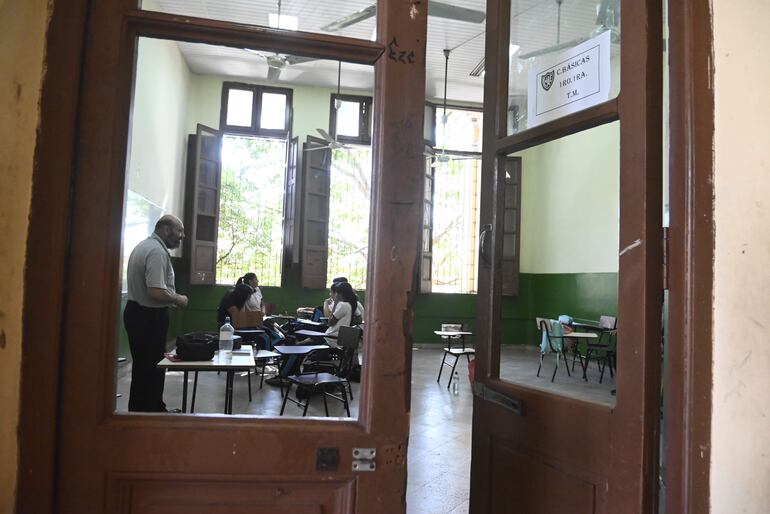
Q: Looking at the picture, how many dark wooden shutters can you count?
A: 5